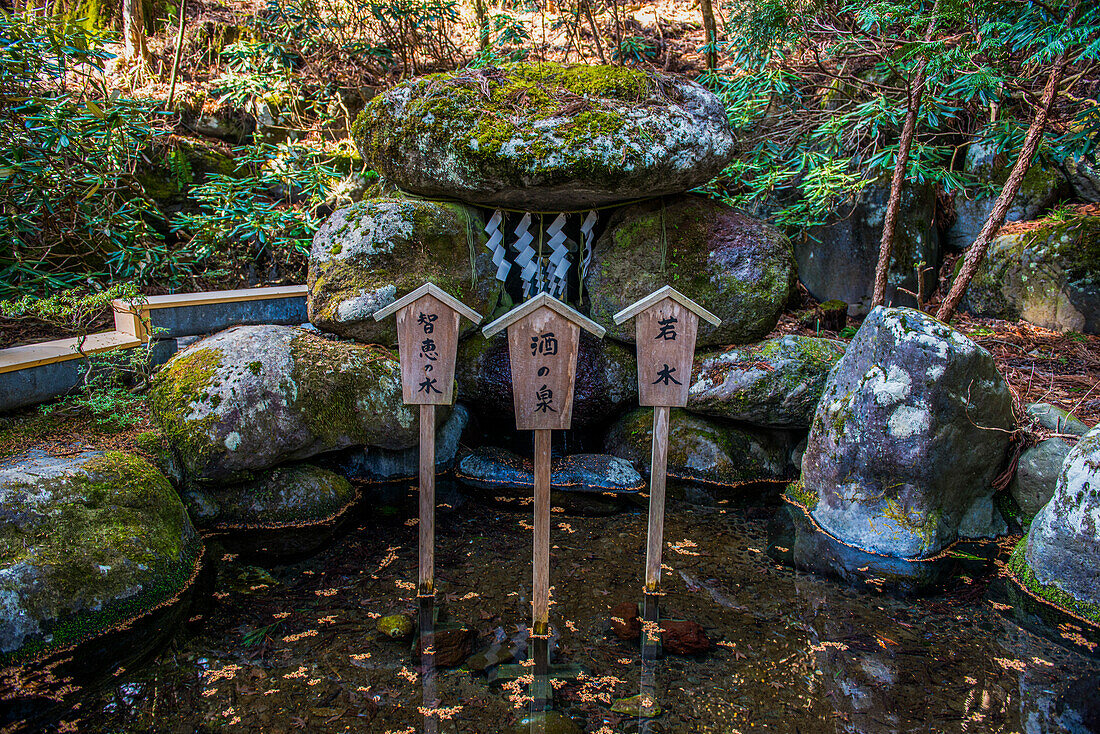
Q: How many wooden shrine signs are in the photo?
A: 3